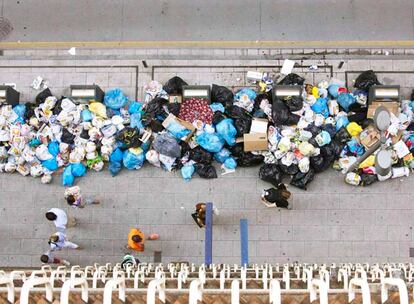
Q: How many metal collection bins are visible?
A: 5